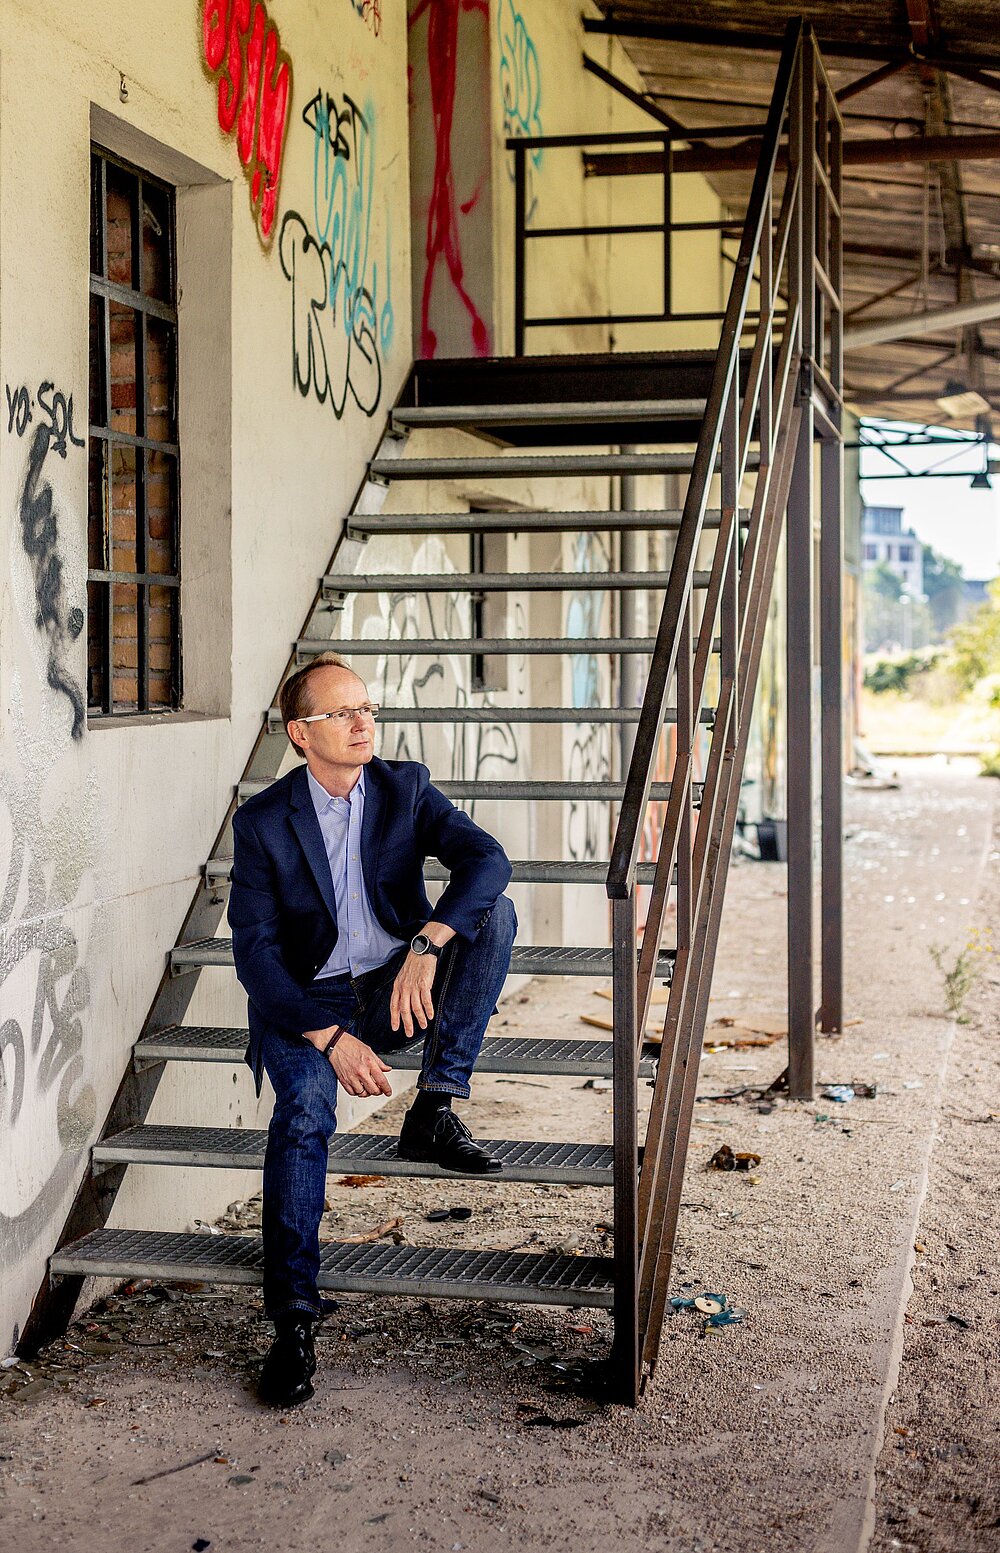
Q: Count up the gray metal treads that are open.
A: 12